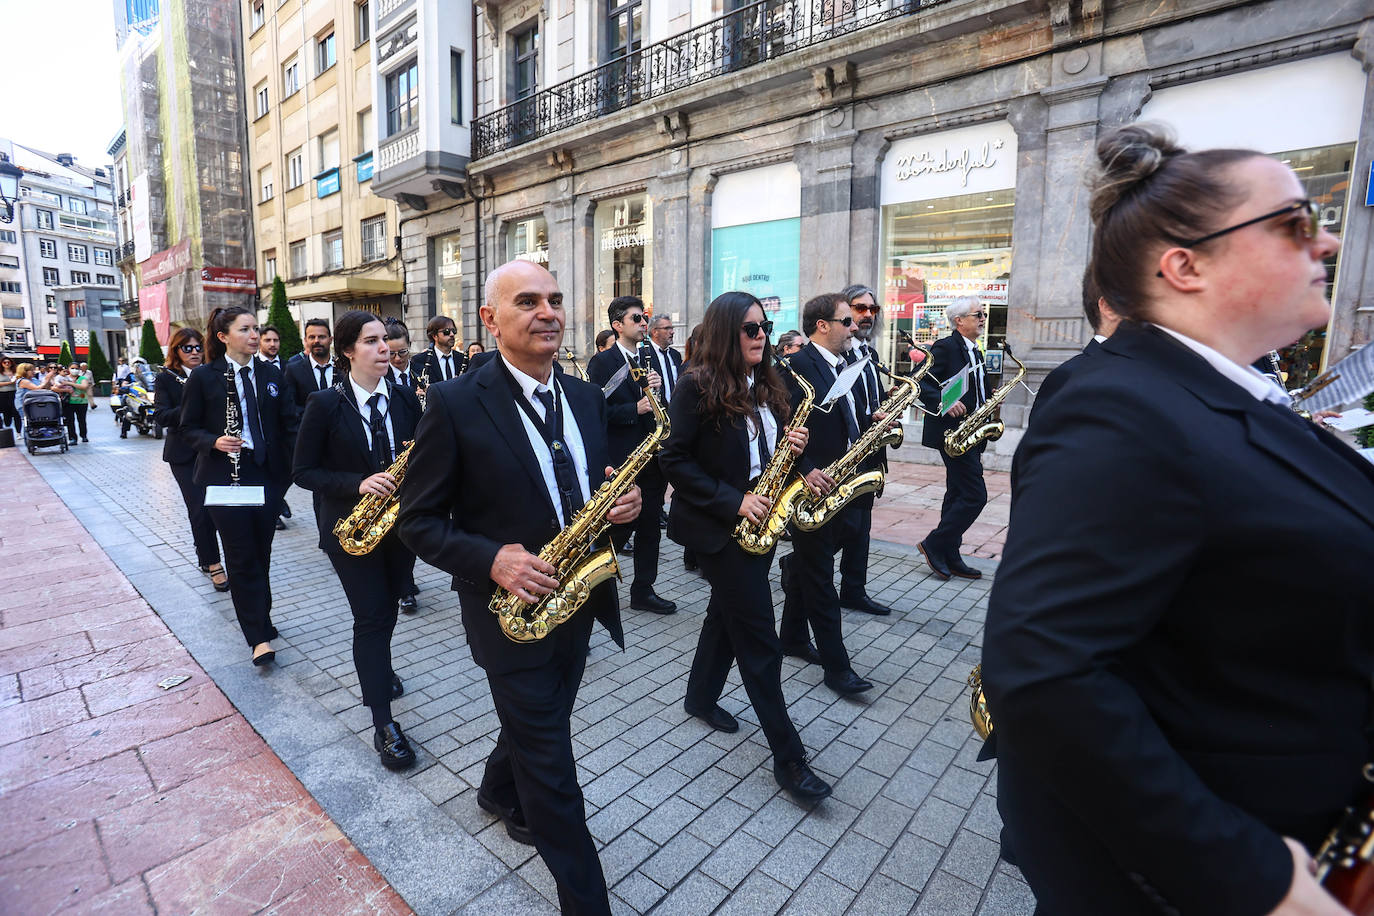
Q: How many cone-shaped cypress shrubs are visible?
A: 4